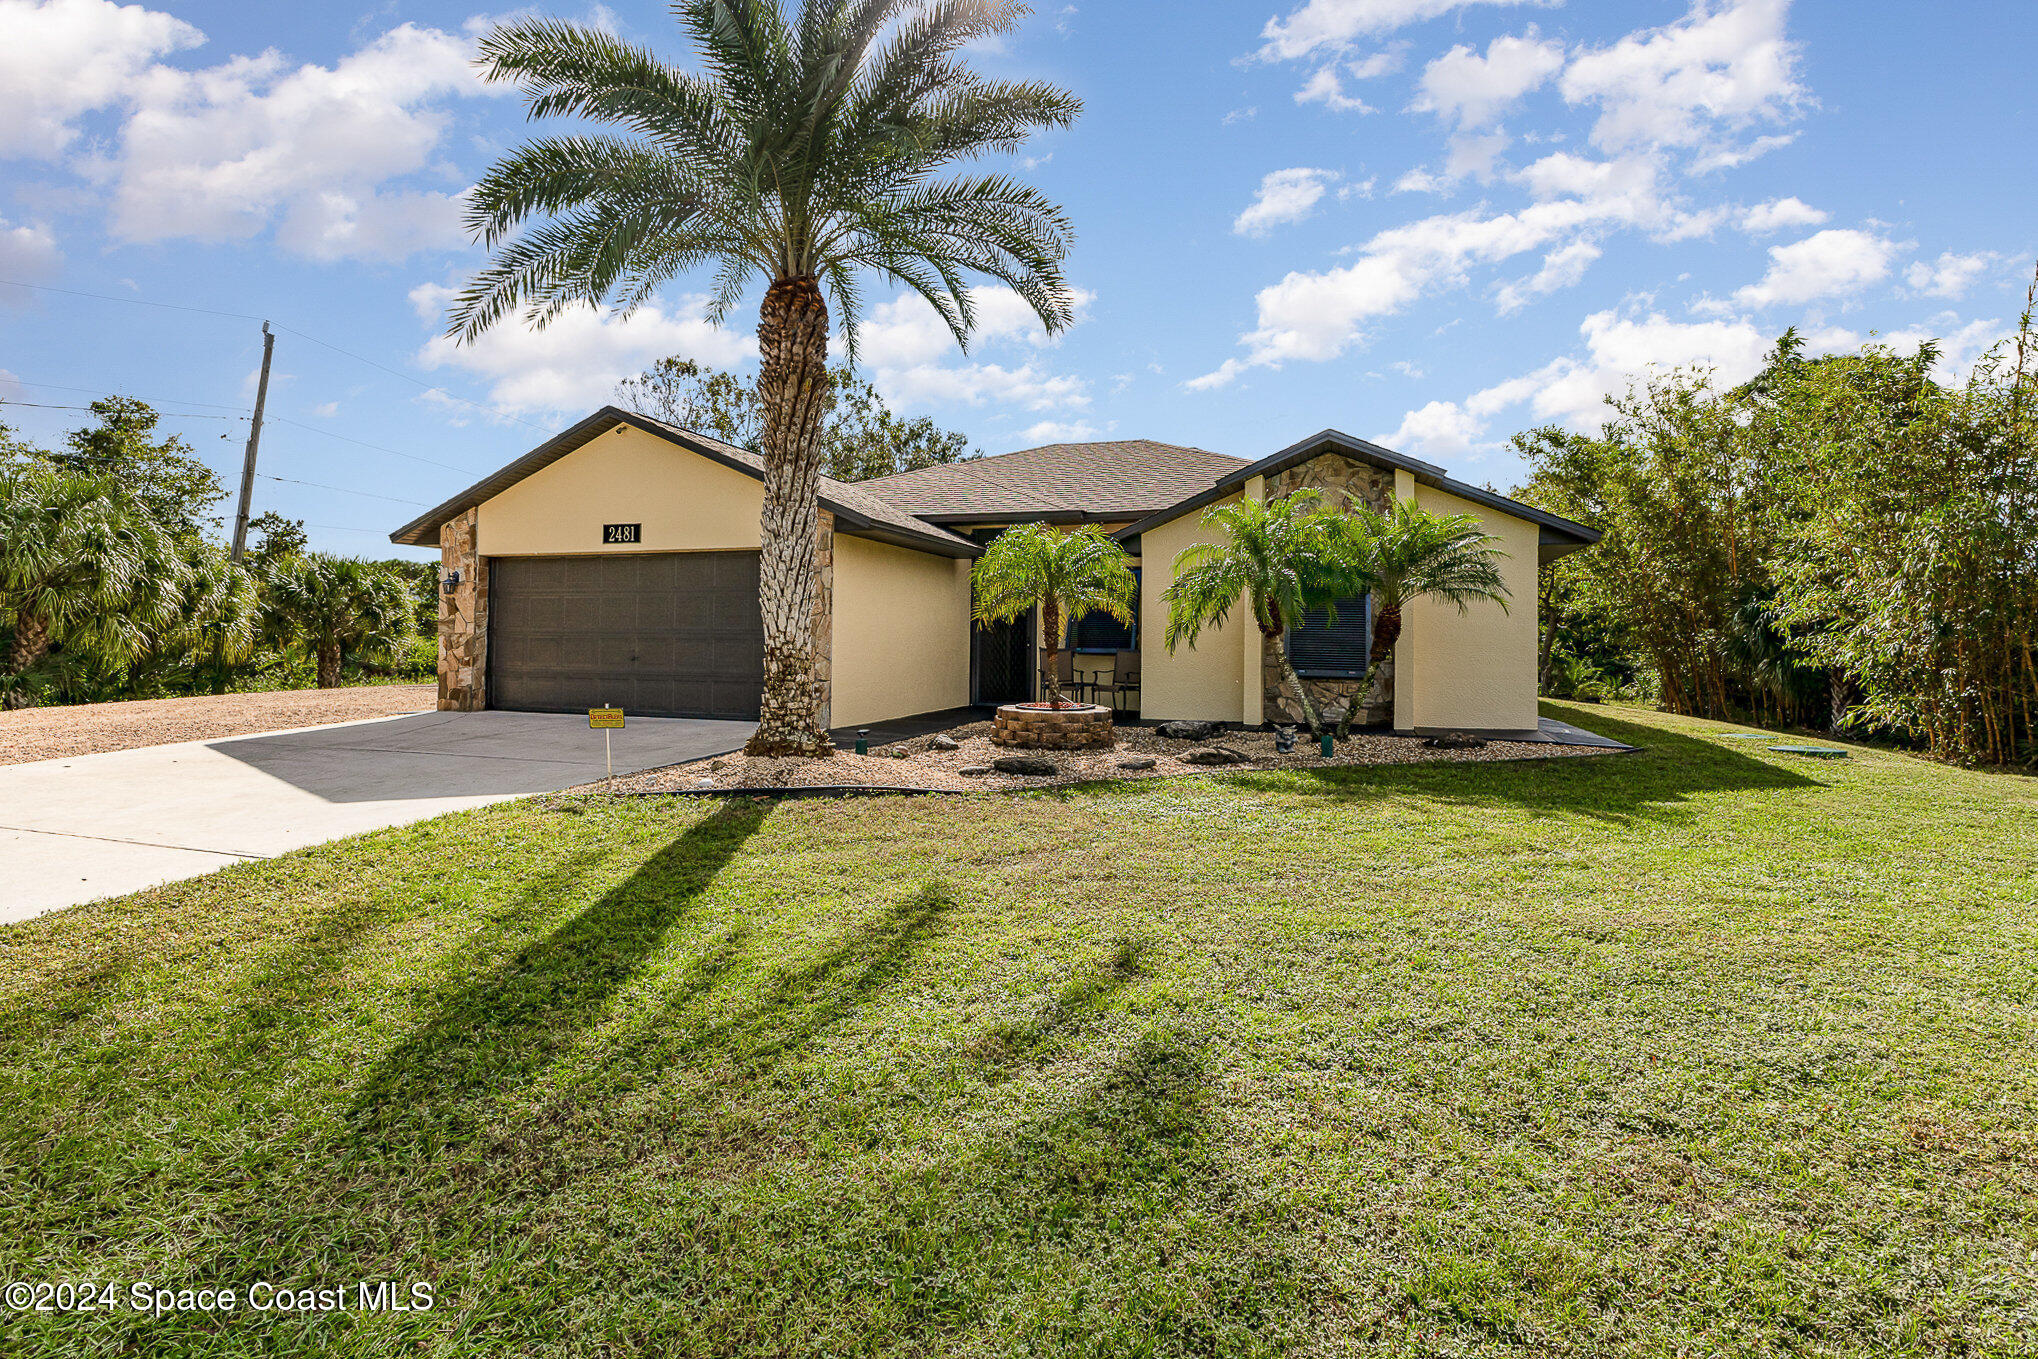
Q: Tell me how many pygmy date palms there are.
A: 3